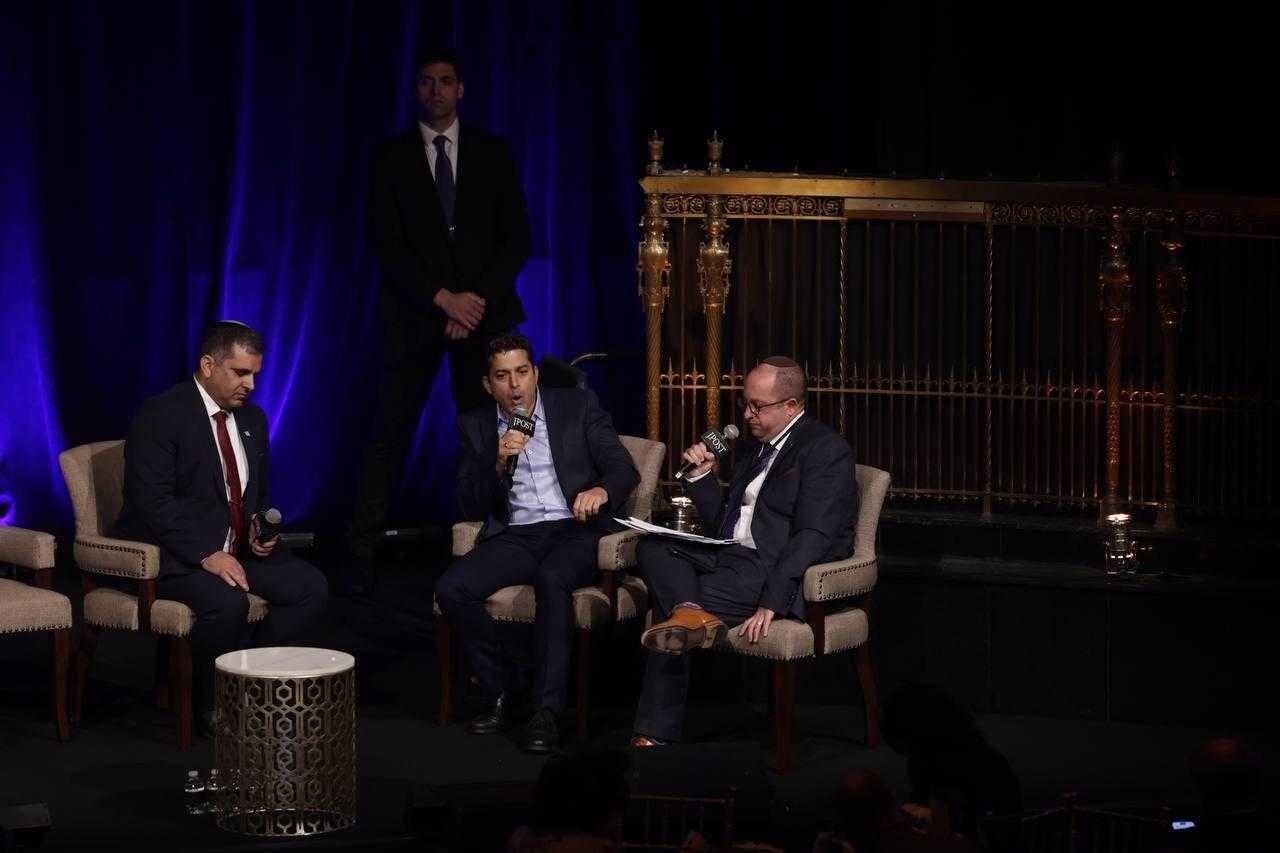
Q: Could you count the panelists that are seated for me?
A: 3